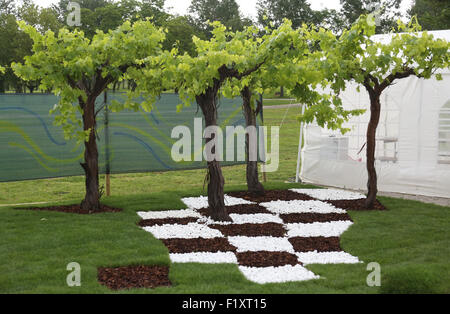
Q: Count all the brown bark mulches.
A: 11